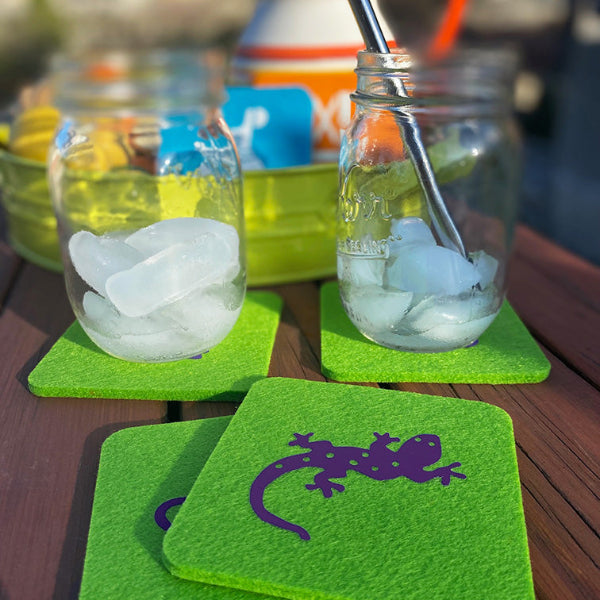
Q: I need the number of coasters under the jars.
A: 2